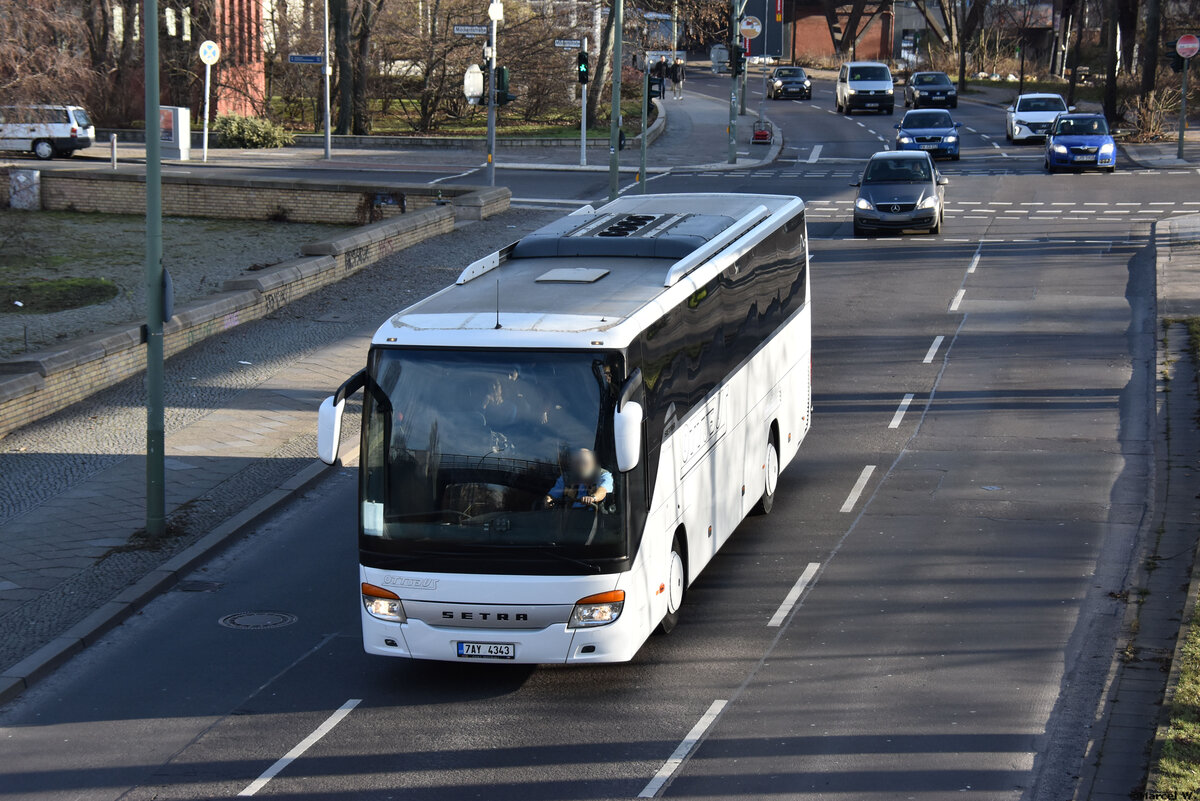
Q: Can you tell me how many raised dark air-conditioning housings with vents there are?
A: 1